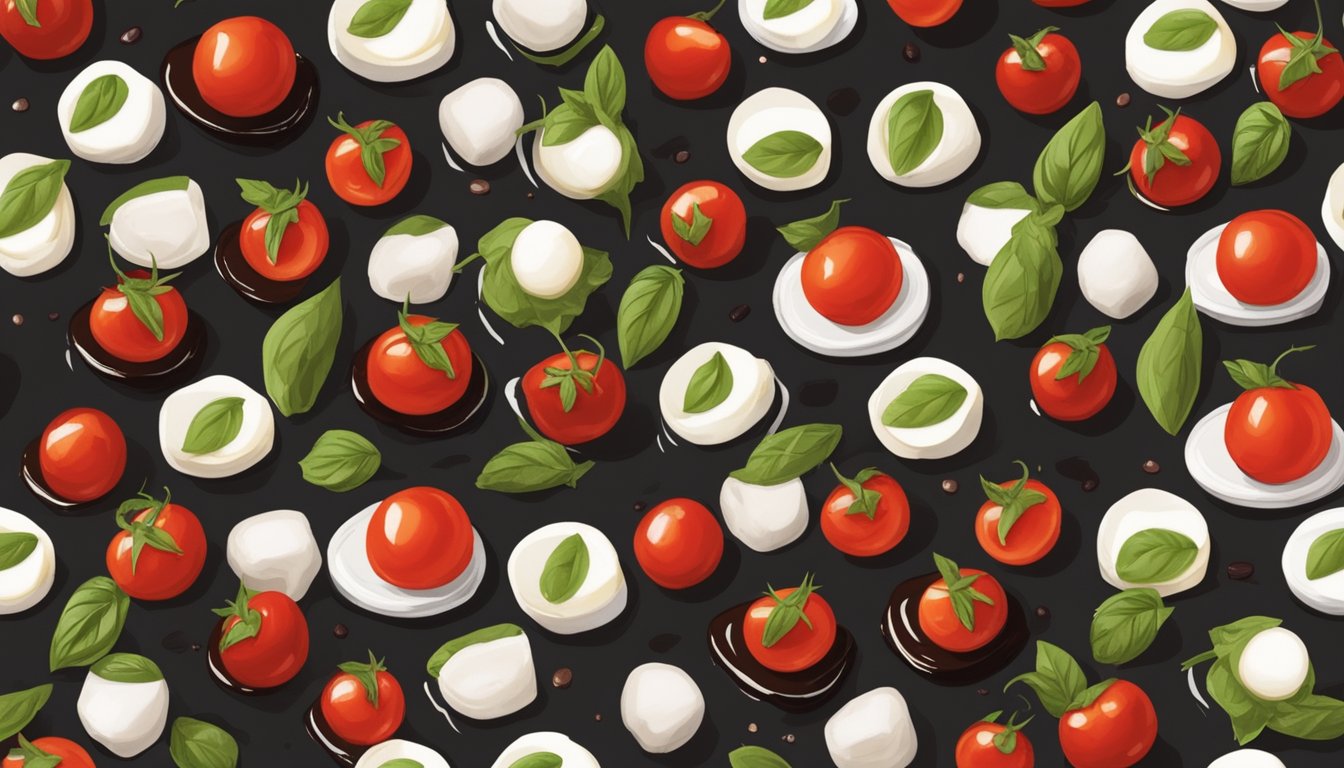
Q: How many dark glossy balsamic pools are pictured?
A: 9